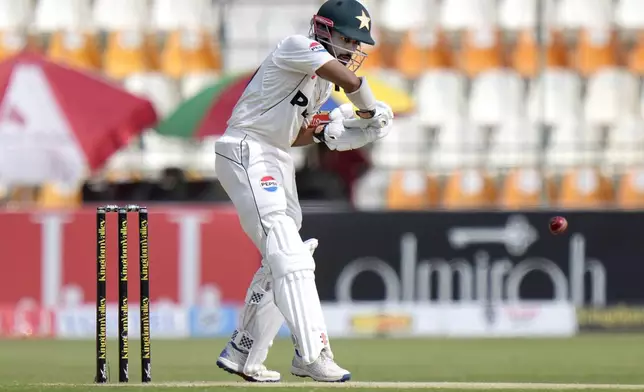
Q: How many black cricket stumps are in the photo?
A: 3